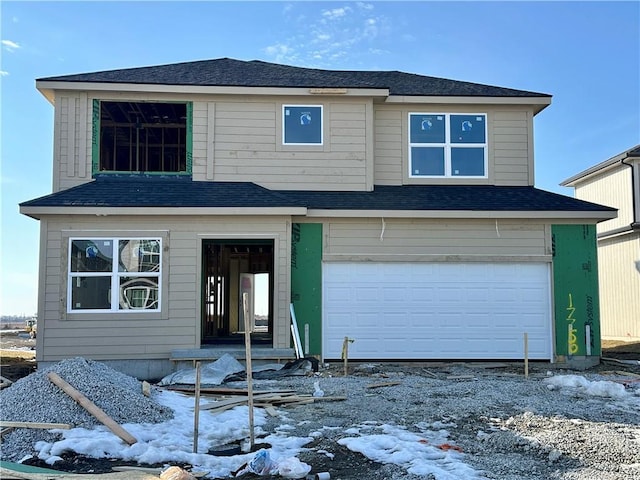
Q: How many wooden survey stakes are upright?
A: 4